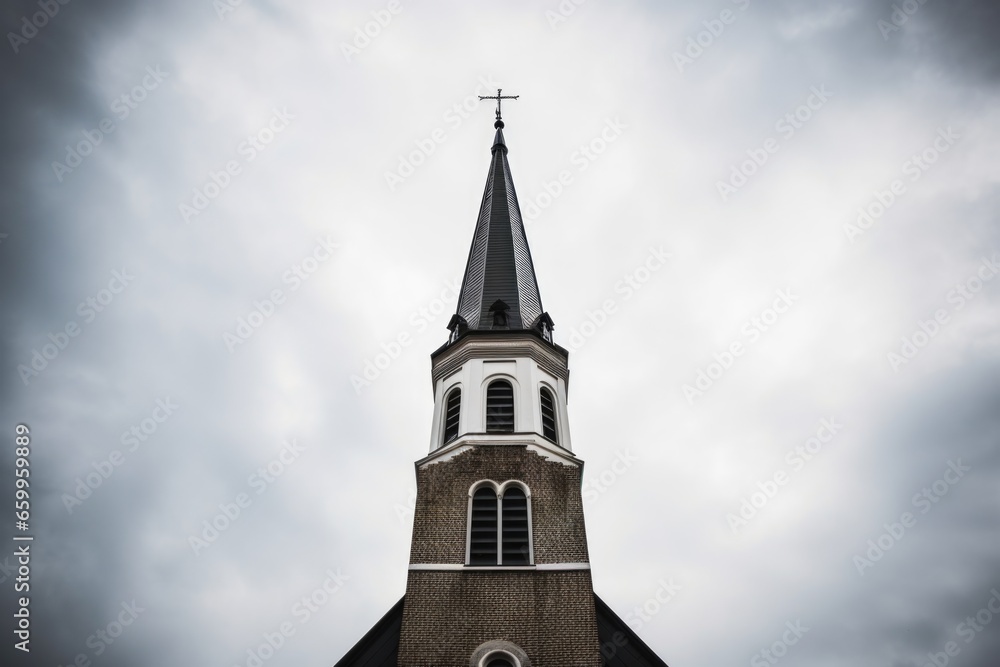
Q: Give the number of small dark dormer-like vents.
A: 3